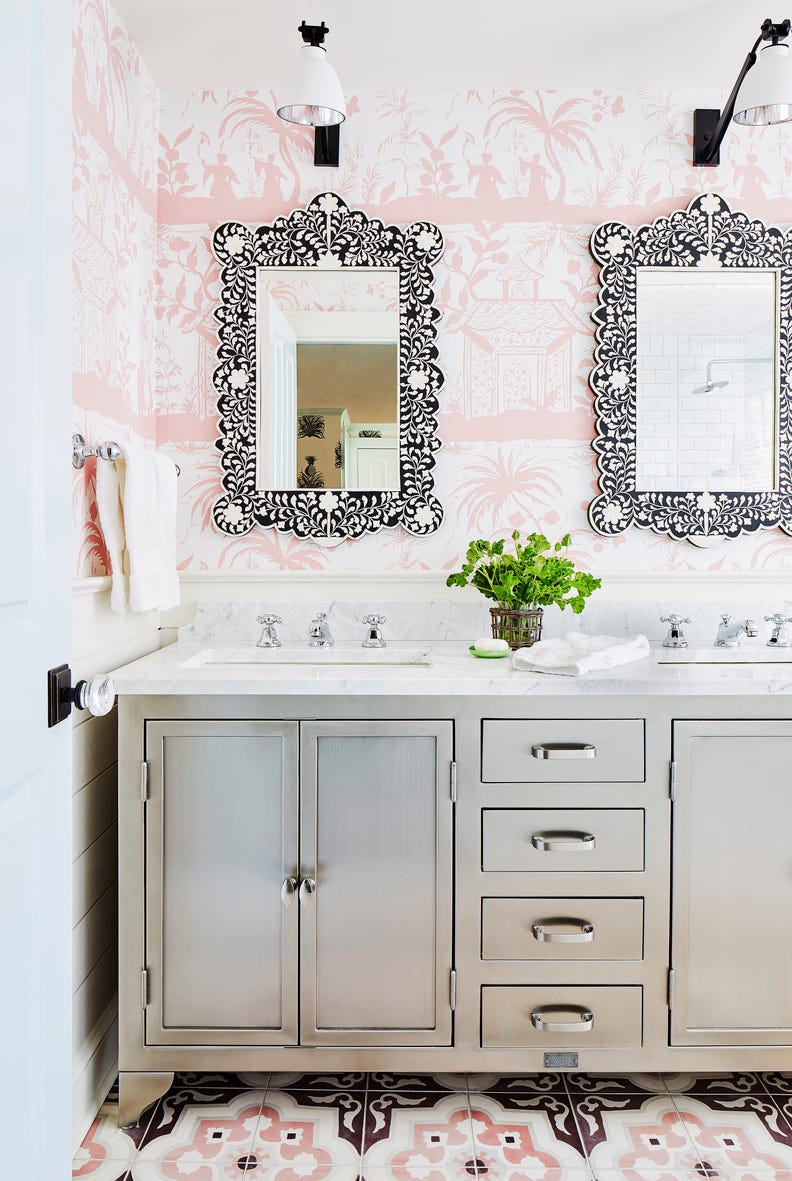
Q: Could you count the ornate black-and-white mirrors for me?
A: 2